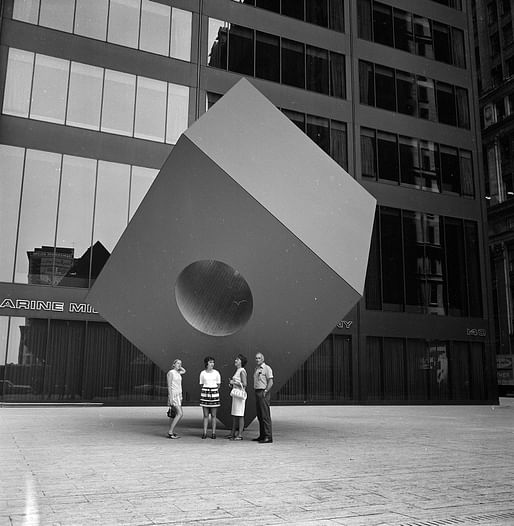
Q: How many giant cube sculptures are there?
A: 1